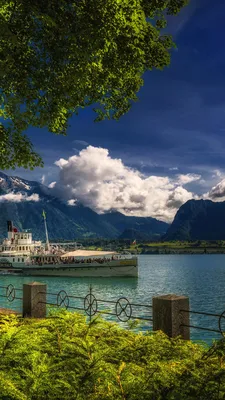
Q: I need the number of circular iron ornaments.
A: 5